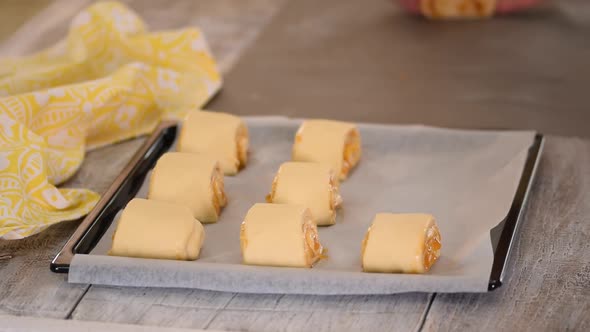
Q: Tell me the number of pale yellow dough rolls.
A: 7